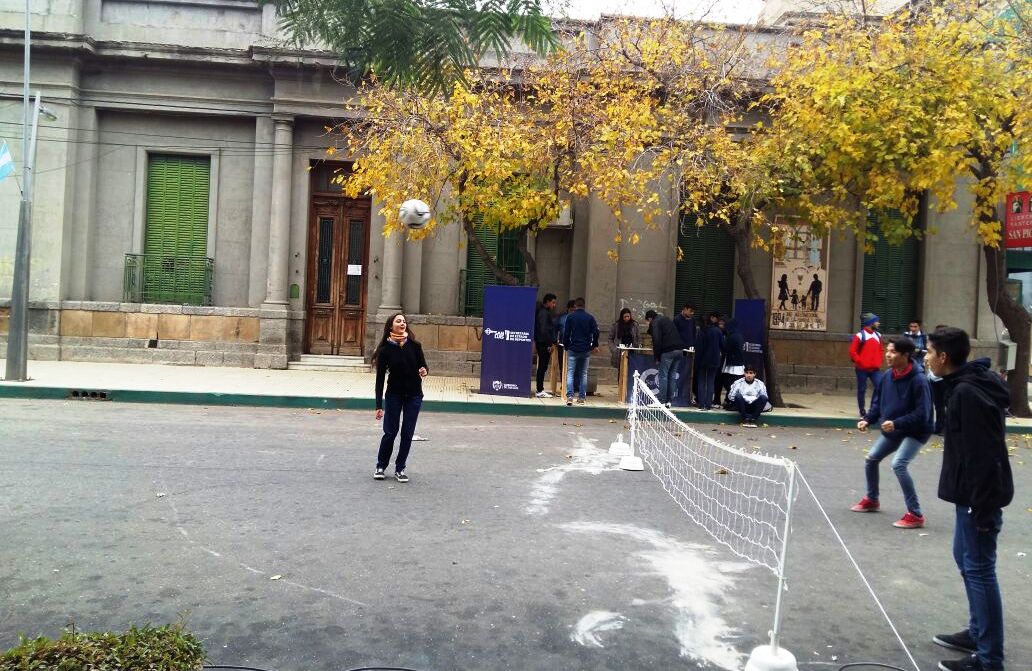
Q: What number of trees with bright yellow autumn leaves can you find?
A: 3